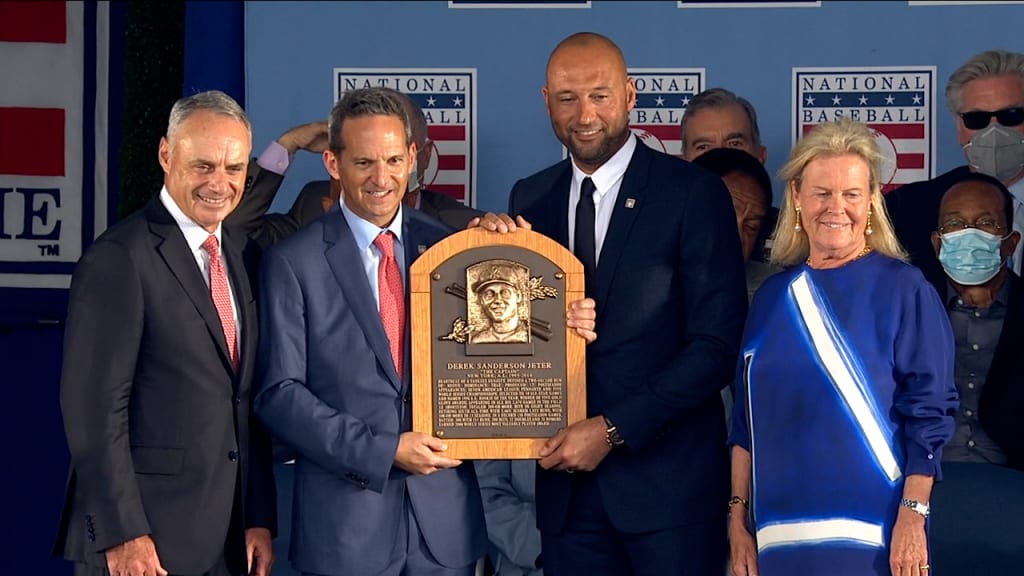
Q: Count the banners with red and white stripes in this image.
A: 4